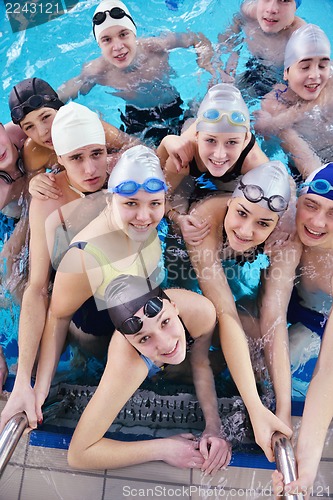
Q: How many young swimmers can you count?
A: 11